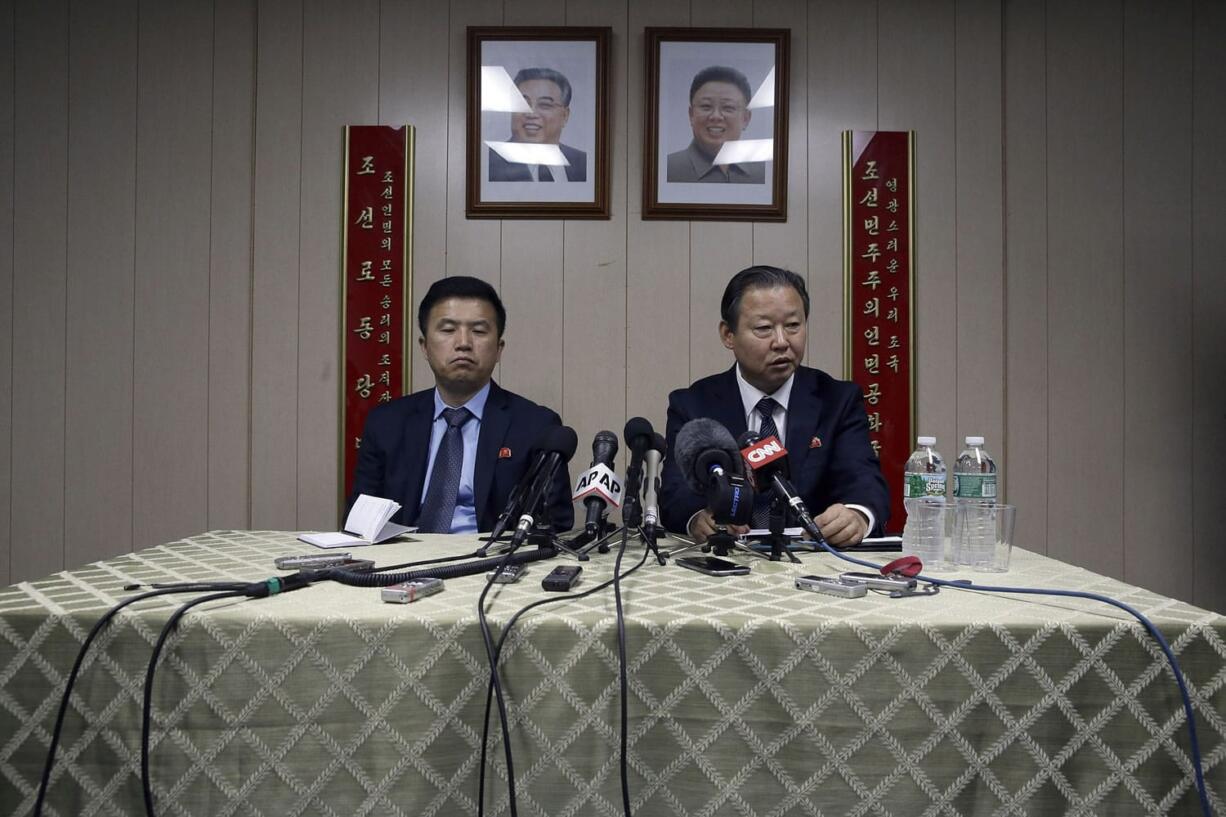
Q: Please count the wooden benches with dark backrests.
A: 0